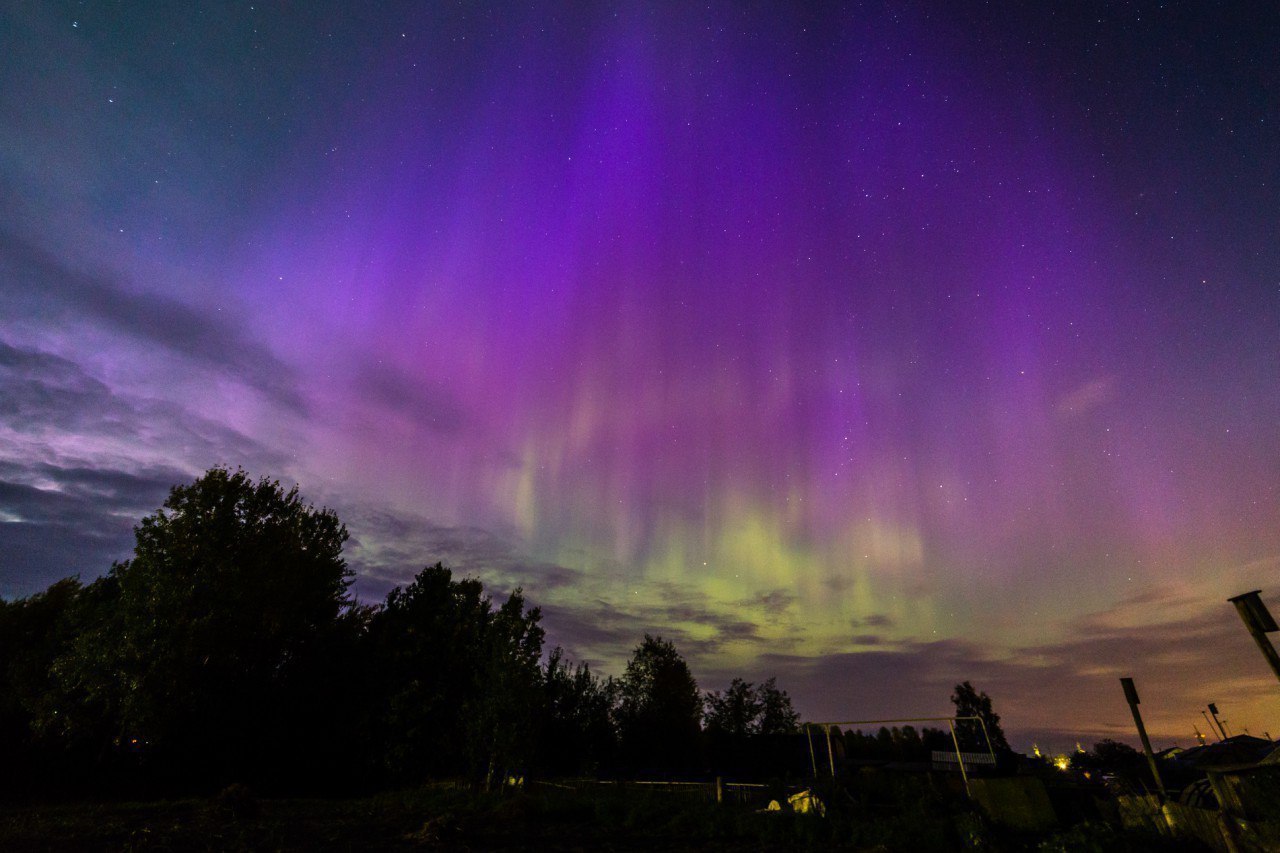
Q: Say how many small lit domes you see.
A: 2